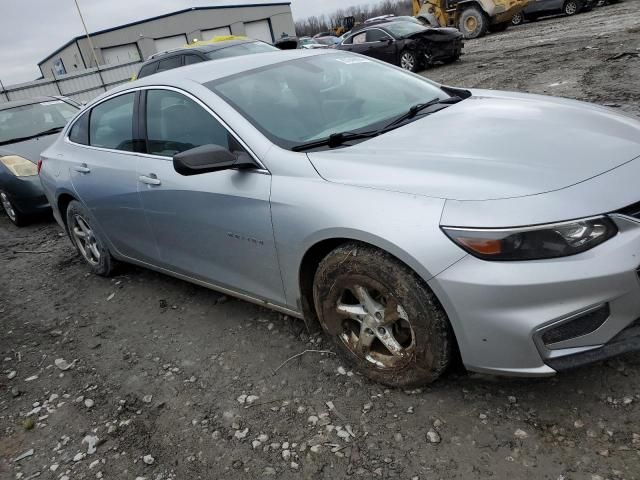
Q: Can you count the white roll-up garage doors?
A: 4